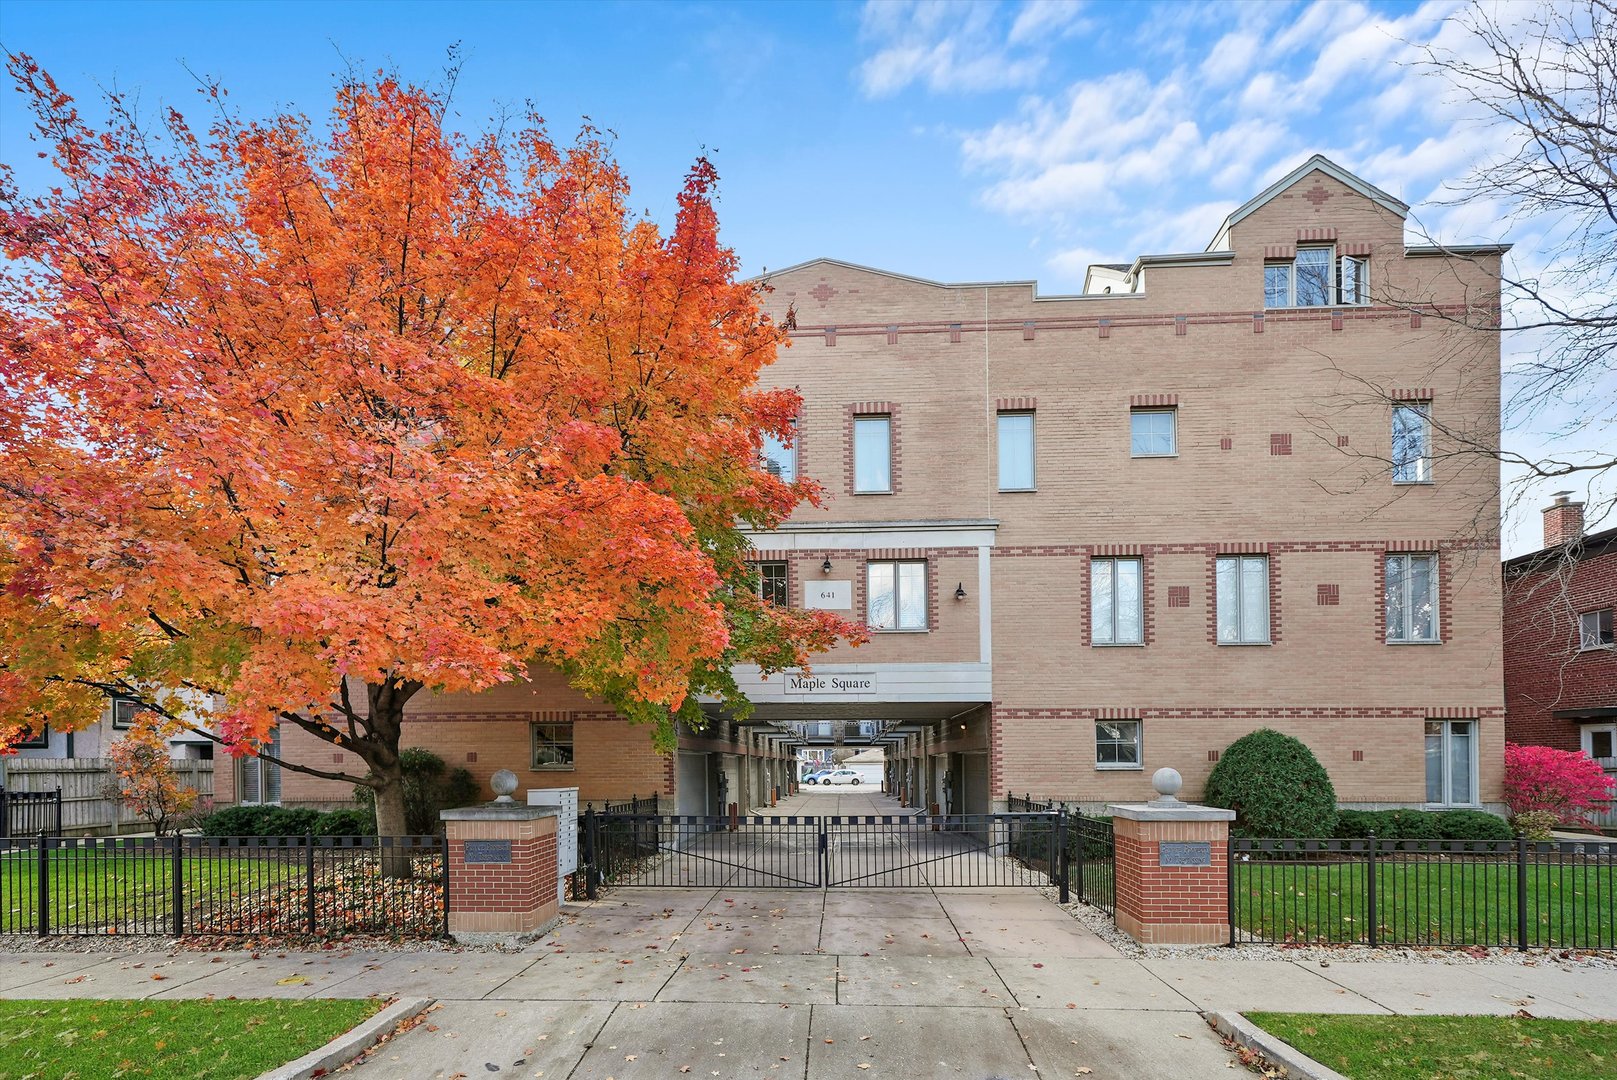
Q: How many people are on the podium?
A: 0